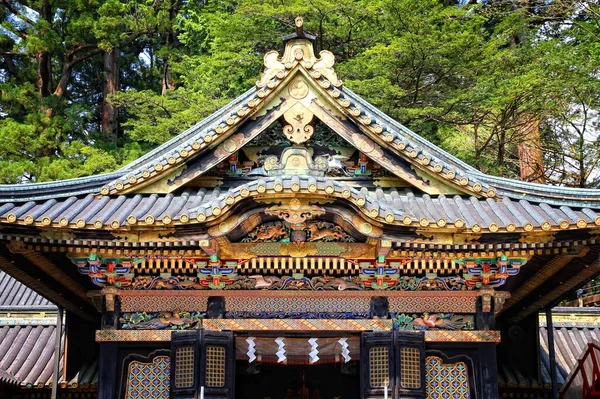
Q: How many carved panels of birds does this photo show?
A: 2